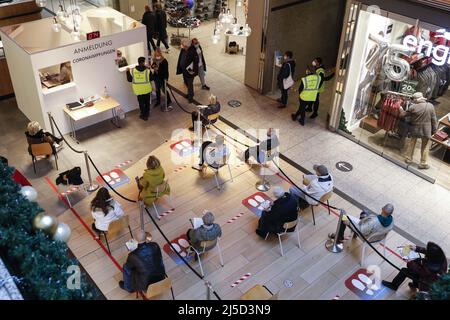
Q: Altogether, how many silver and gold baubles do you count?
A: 3